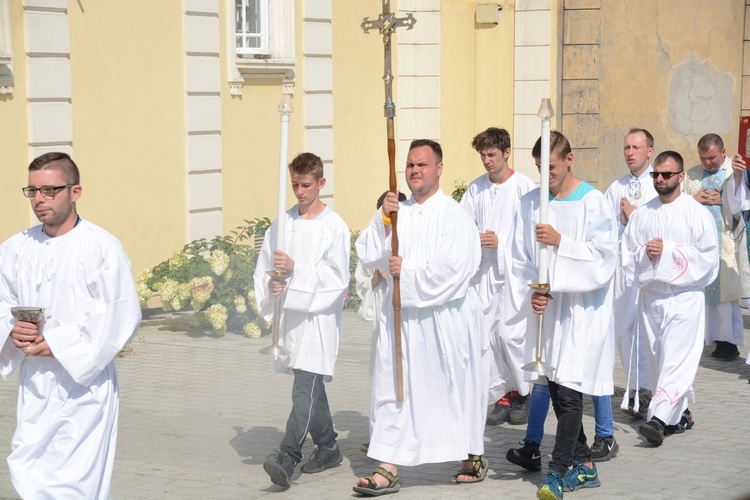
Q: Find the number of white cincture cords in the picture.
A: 2